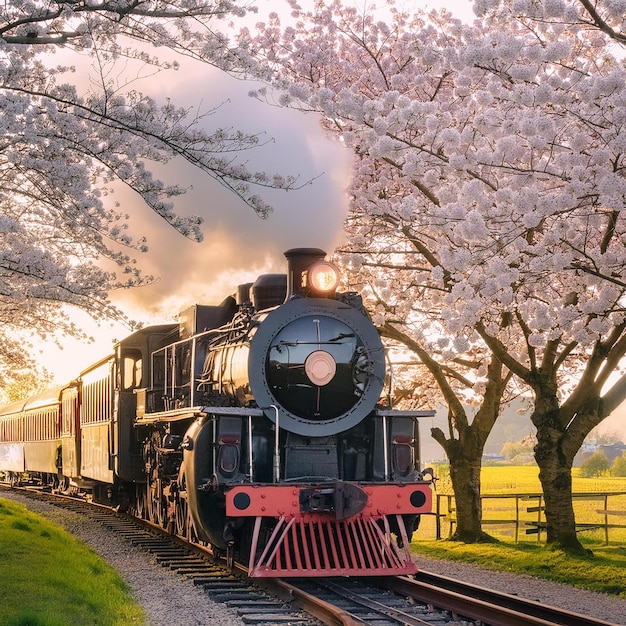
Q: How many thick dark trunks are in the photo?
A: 2